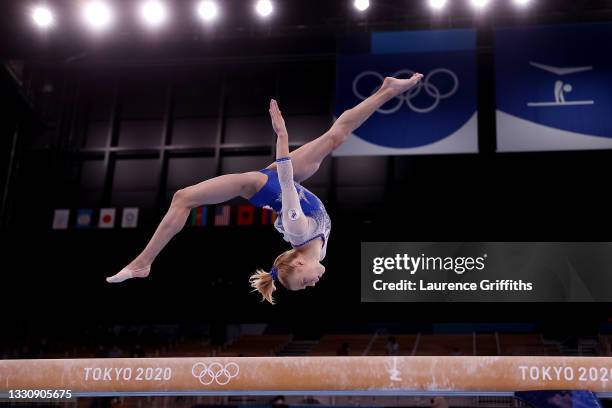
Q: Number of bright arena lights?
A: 9